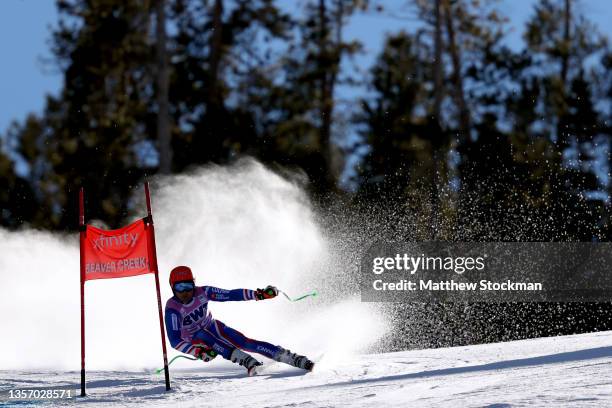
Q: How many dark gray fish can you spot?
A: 0